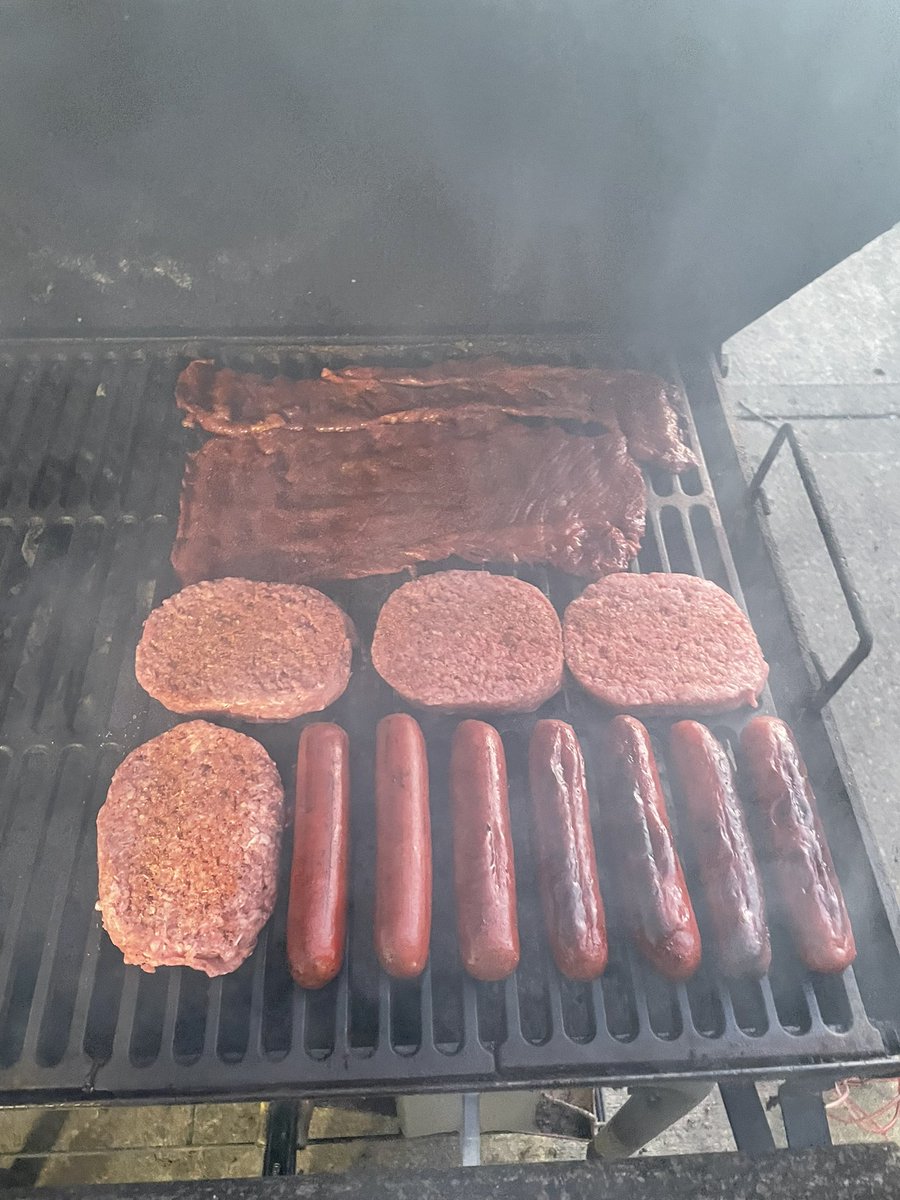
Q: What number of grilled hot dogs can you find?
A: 7